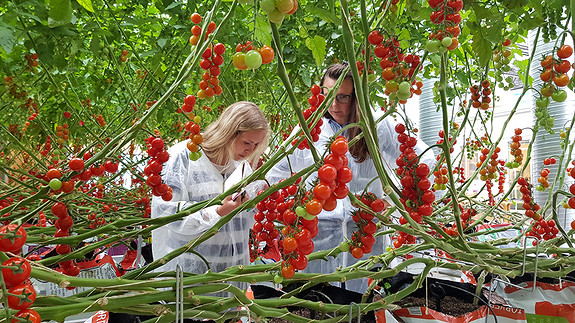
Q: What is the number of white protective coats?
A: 2